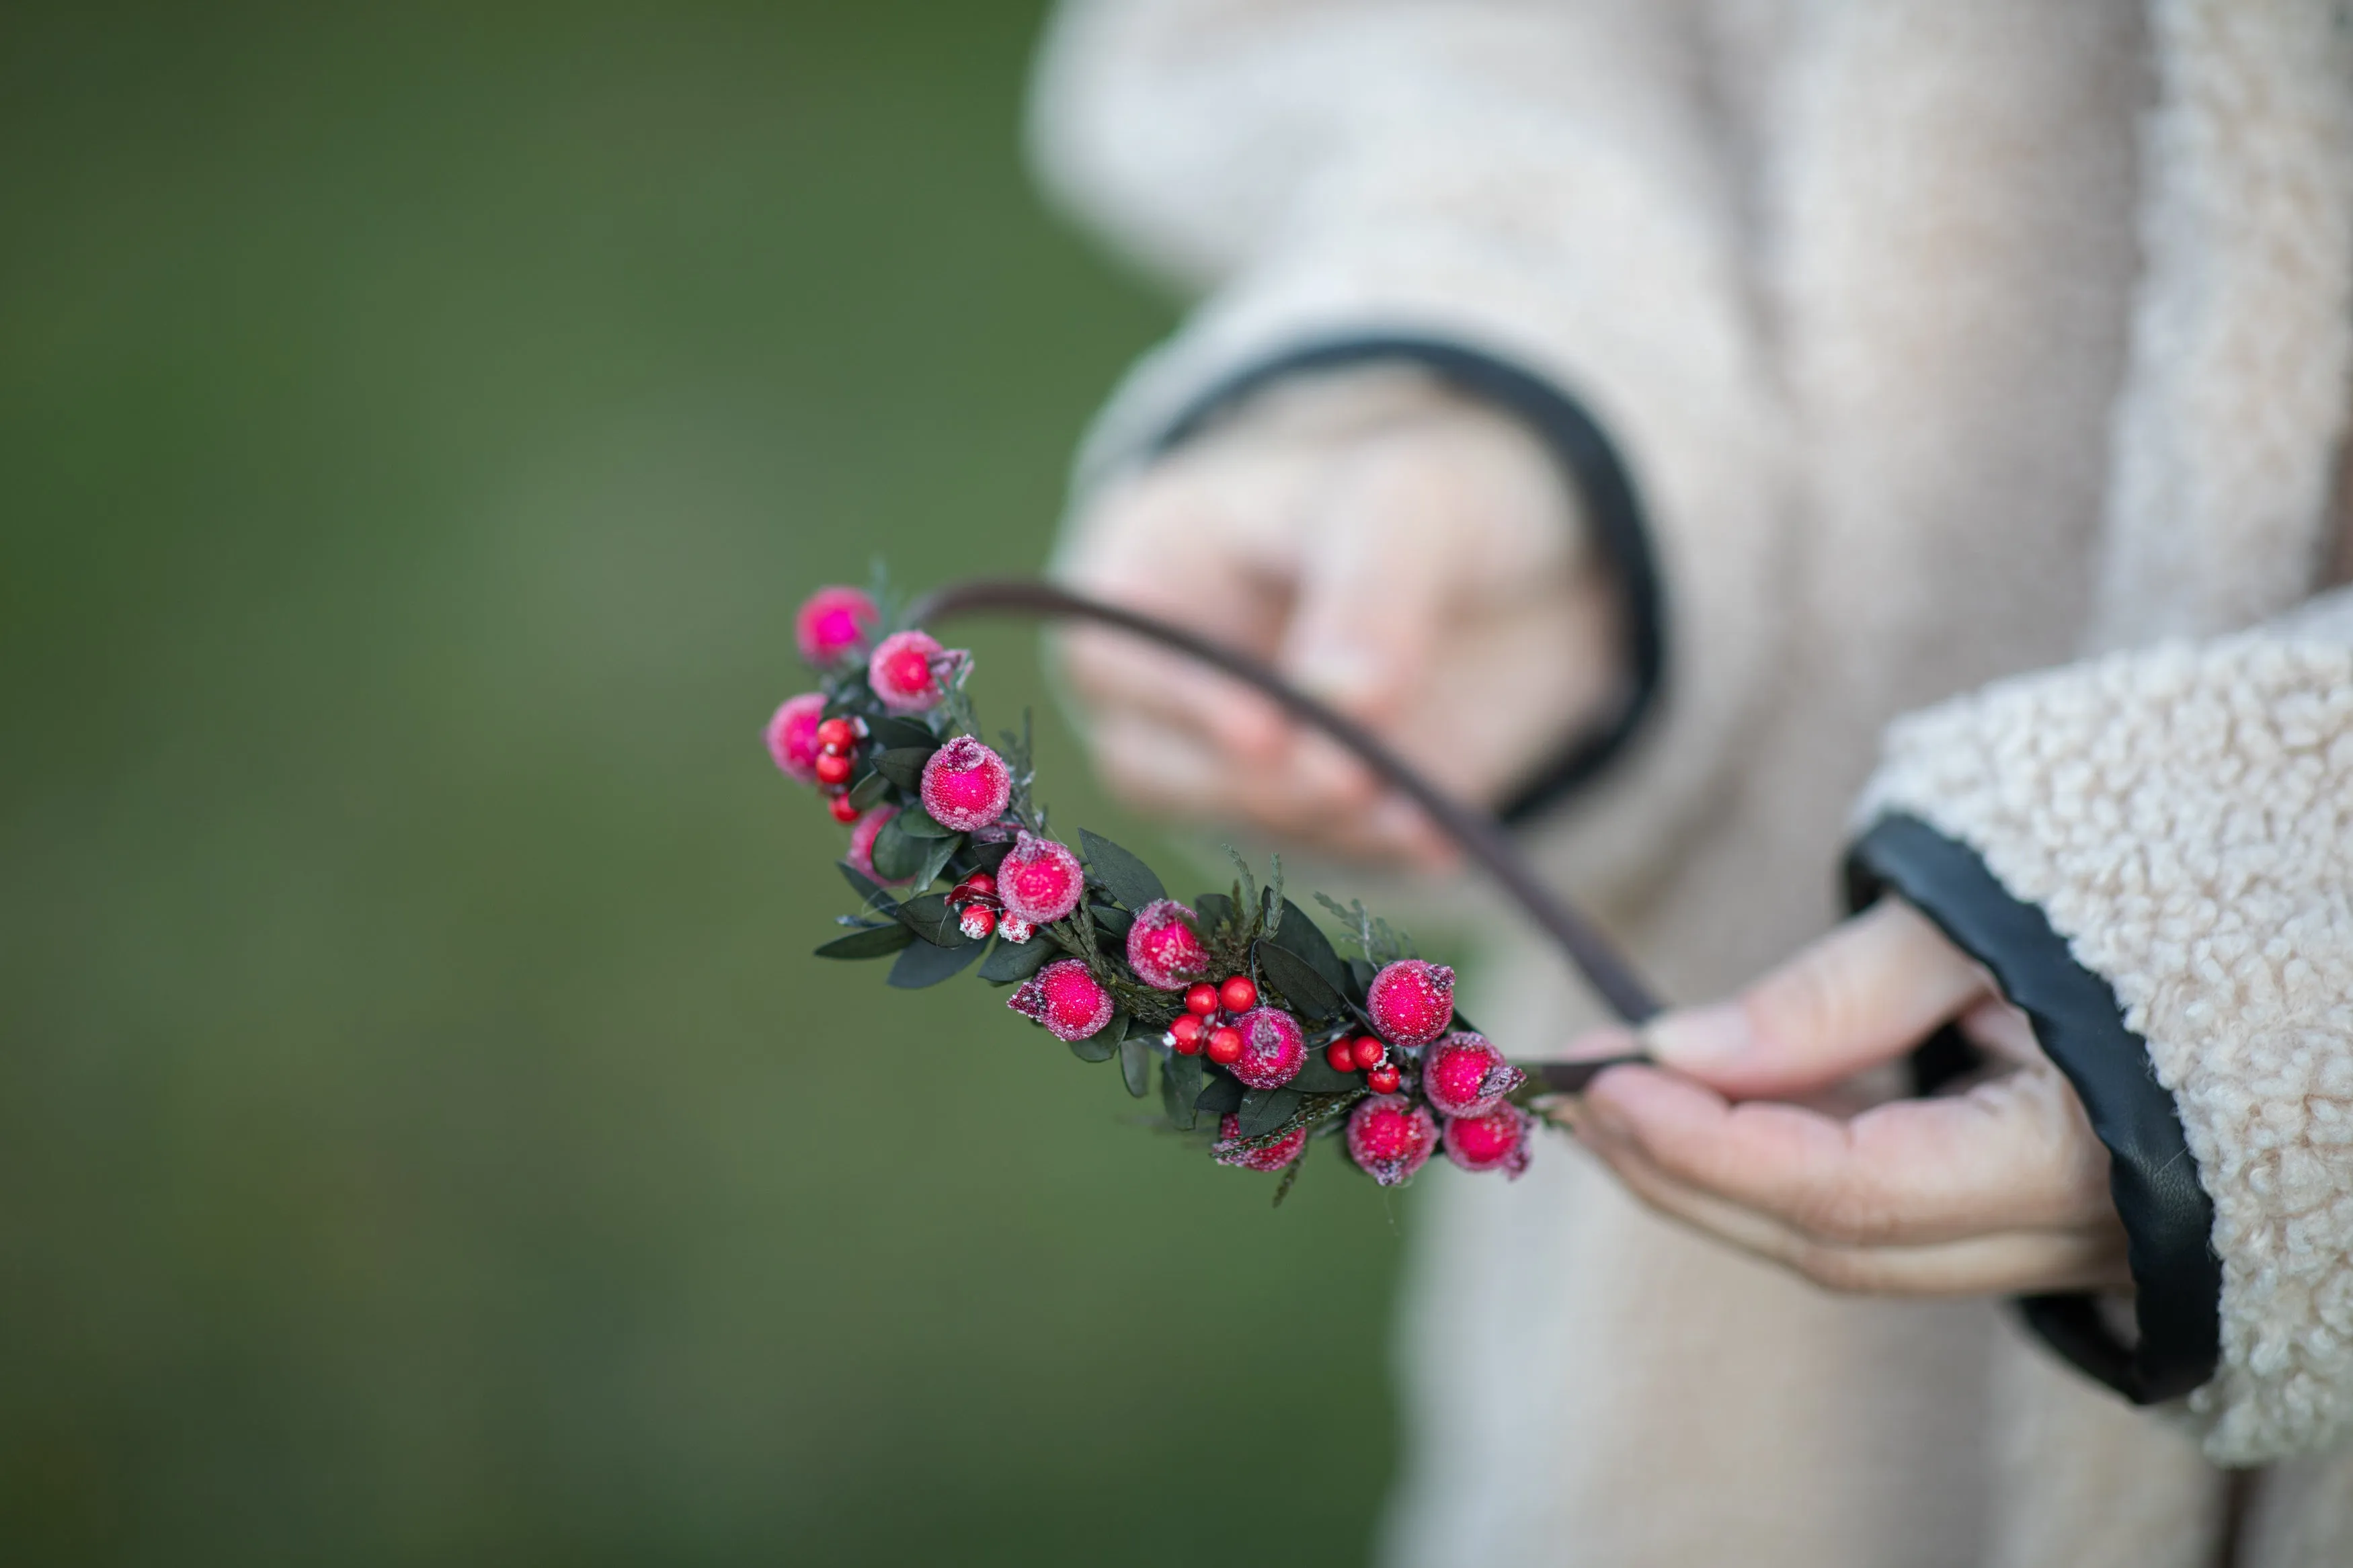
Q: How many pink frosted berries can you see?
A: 14